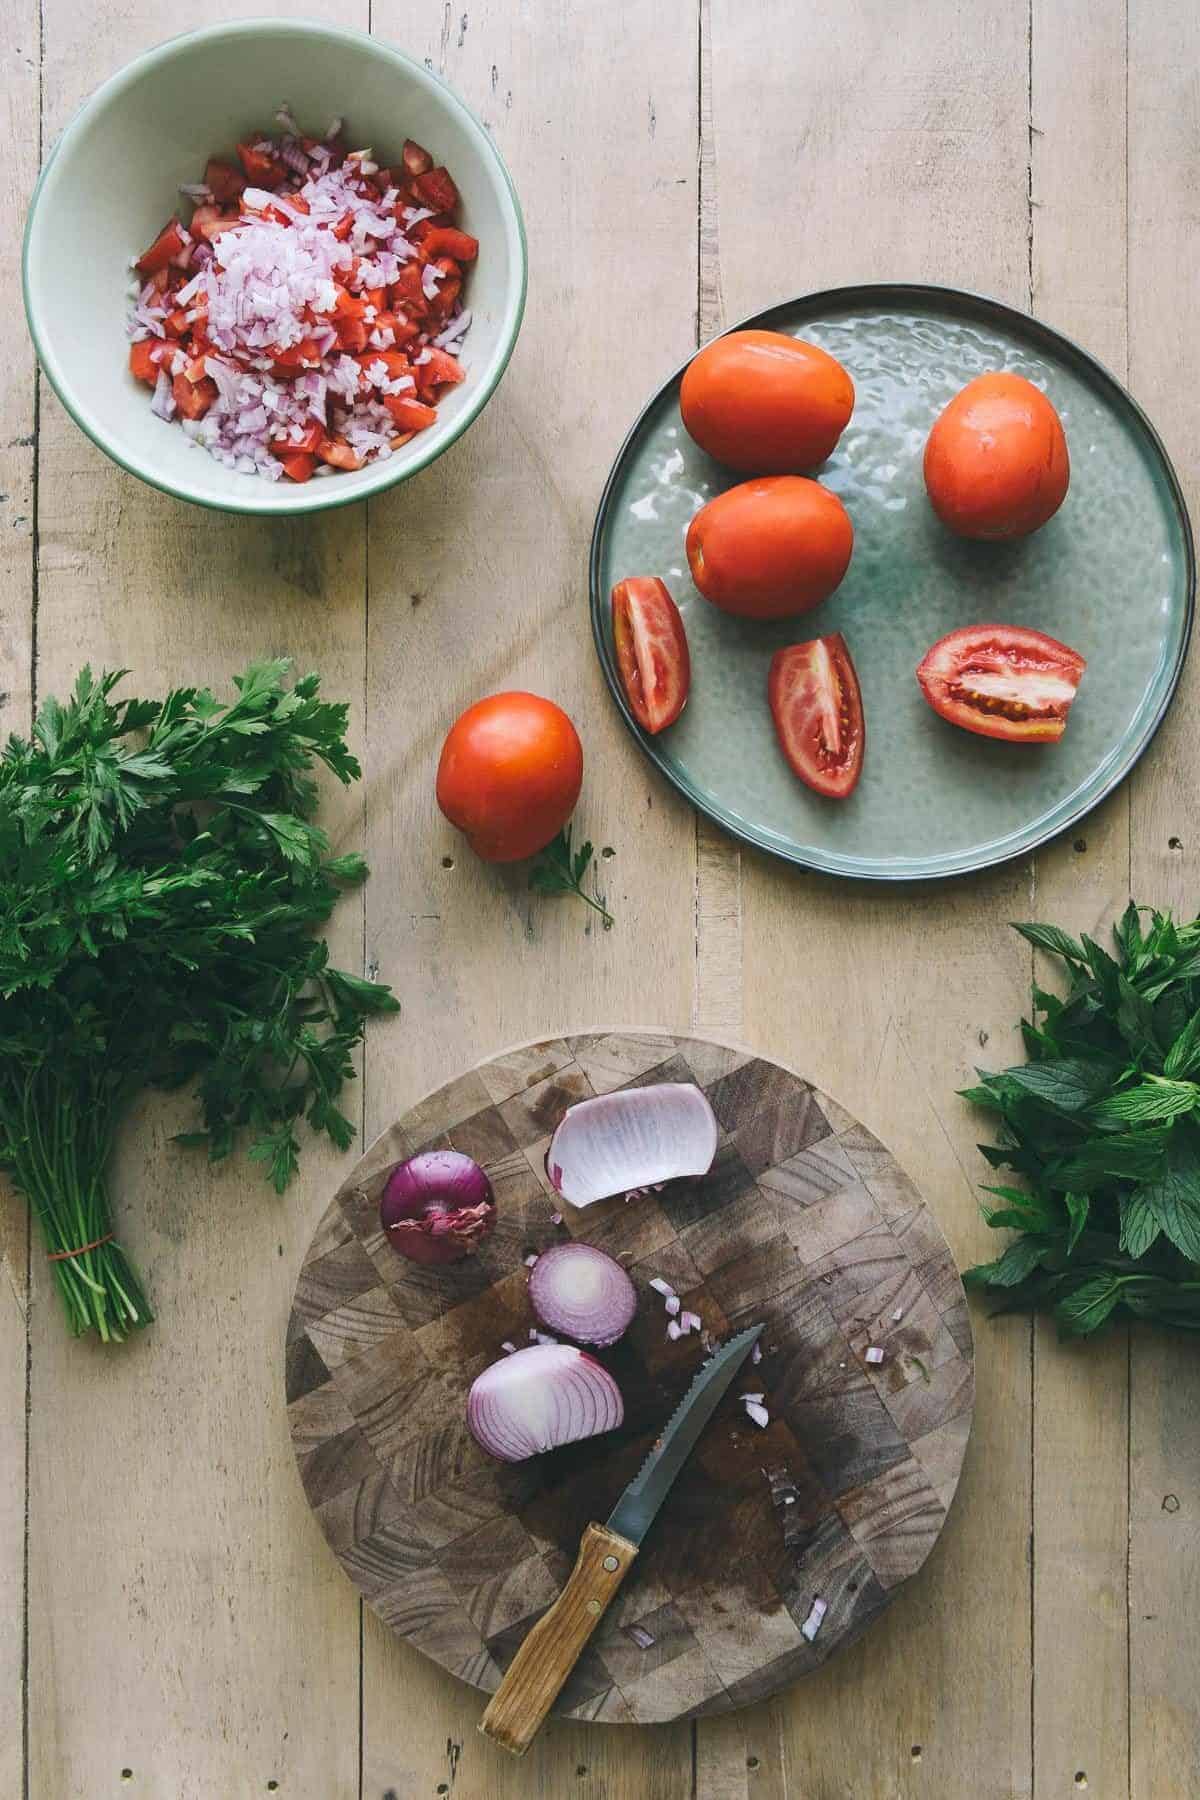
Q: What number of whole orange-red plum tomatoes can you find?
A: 4